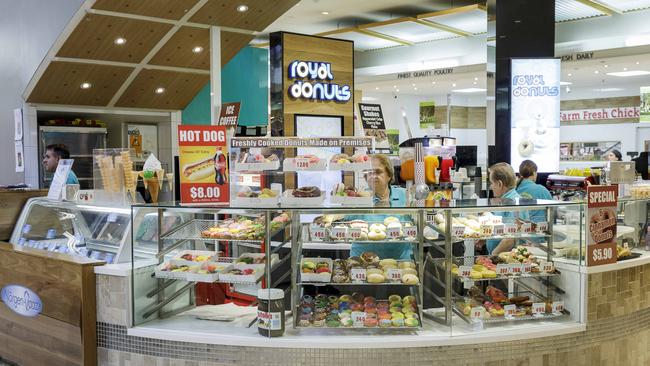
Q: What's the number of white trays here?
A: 12